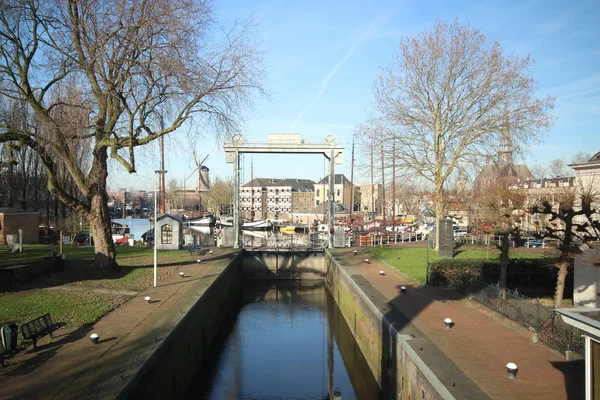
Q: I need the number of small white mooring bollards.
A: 11